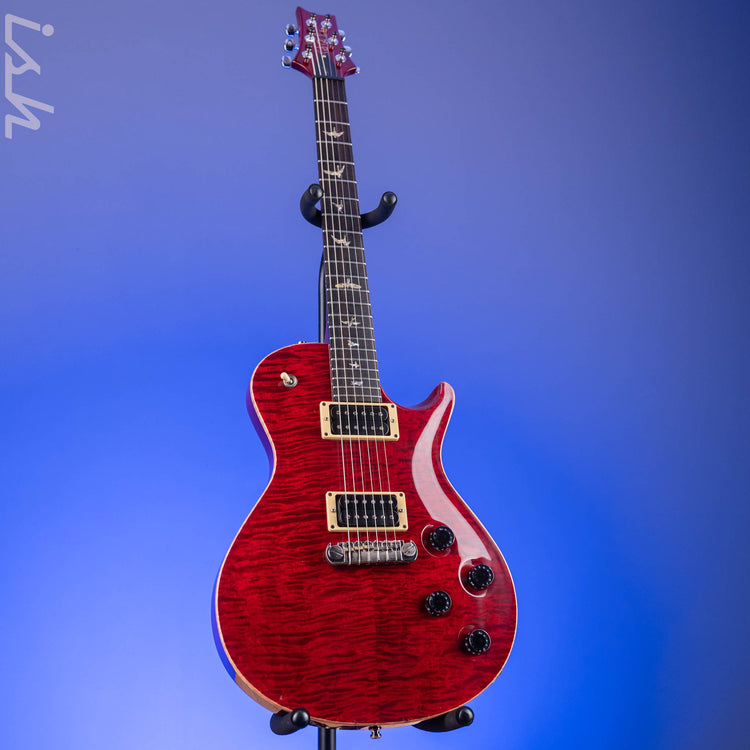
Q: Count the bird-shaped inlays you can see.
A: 9